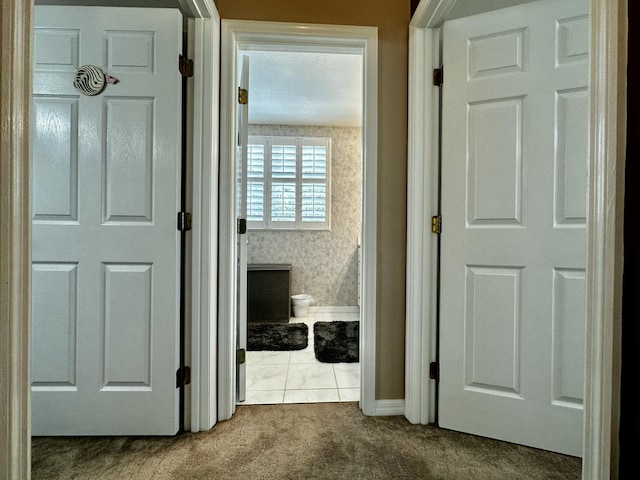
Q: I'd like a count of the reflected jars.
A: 0